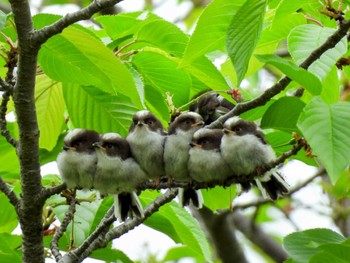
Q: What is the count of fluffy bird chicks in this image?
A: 6